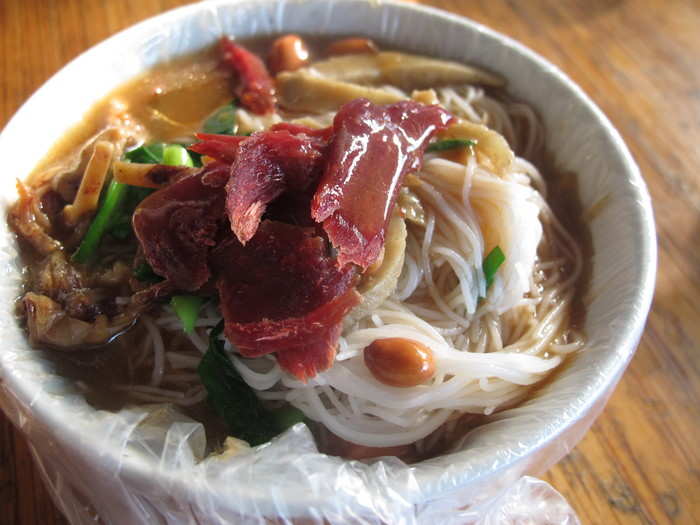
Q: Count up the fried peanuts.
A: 3